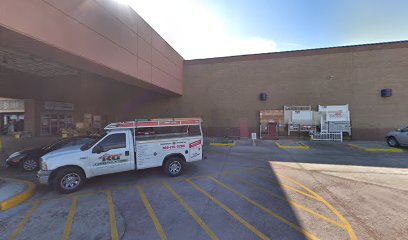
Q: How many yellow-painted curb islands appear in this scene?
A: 4